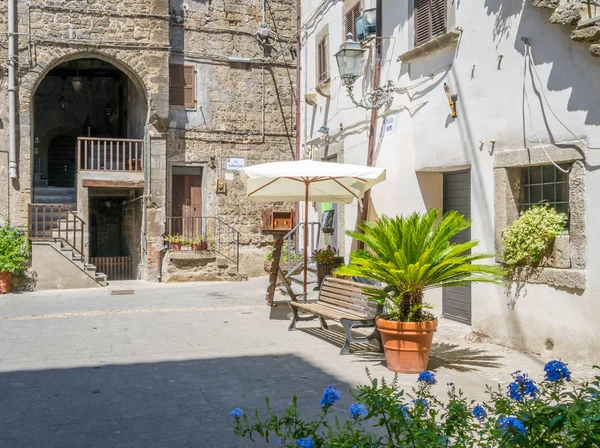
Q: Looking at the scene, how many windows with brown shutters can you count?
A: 4